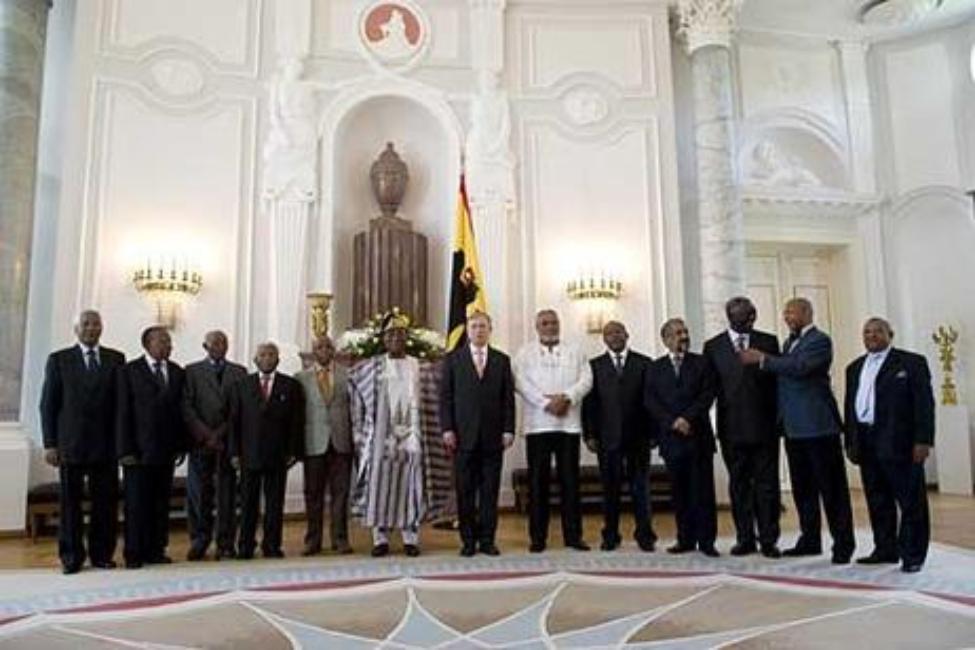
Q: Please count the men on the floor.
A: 13